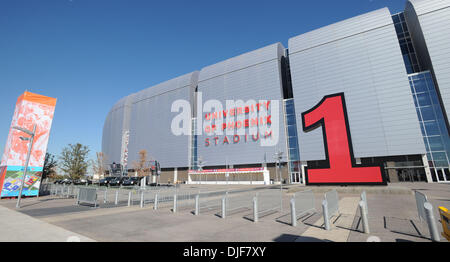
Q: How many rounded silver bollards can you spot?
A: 13